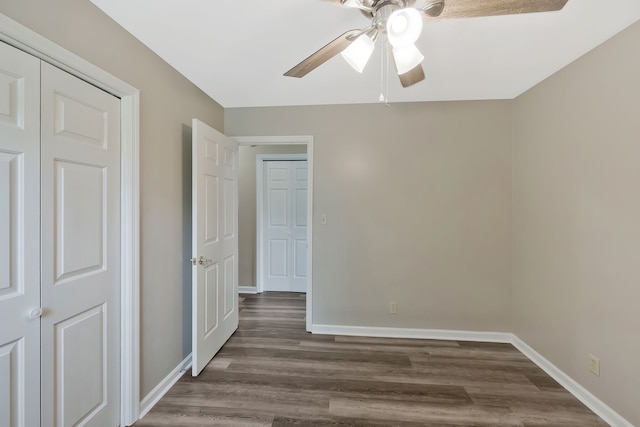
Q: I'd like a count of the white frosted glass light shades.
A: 3